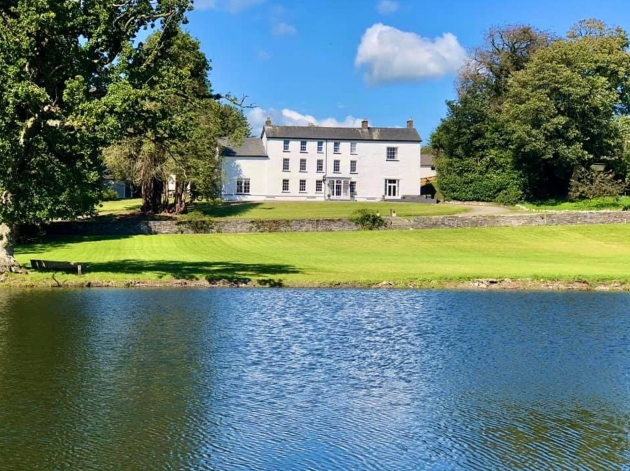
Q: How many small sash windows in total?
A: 14